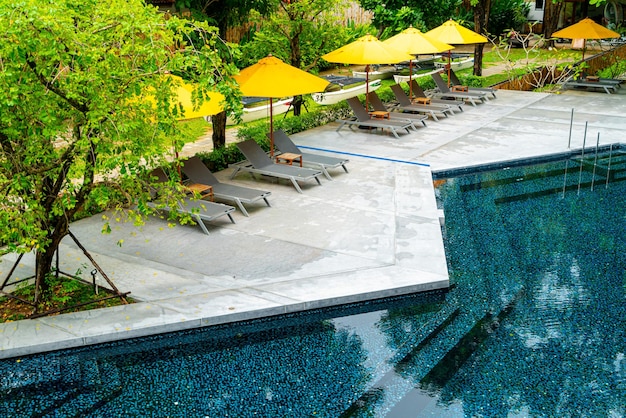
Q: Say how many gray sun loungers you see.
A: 12